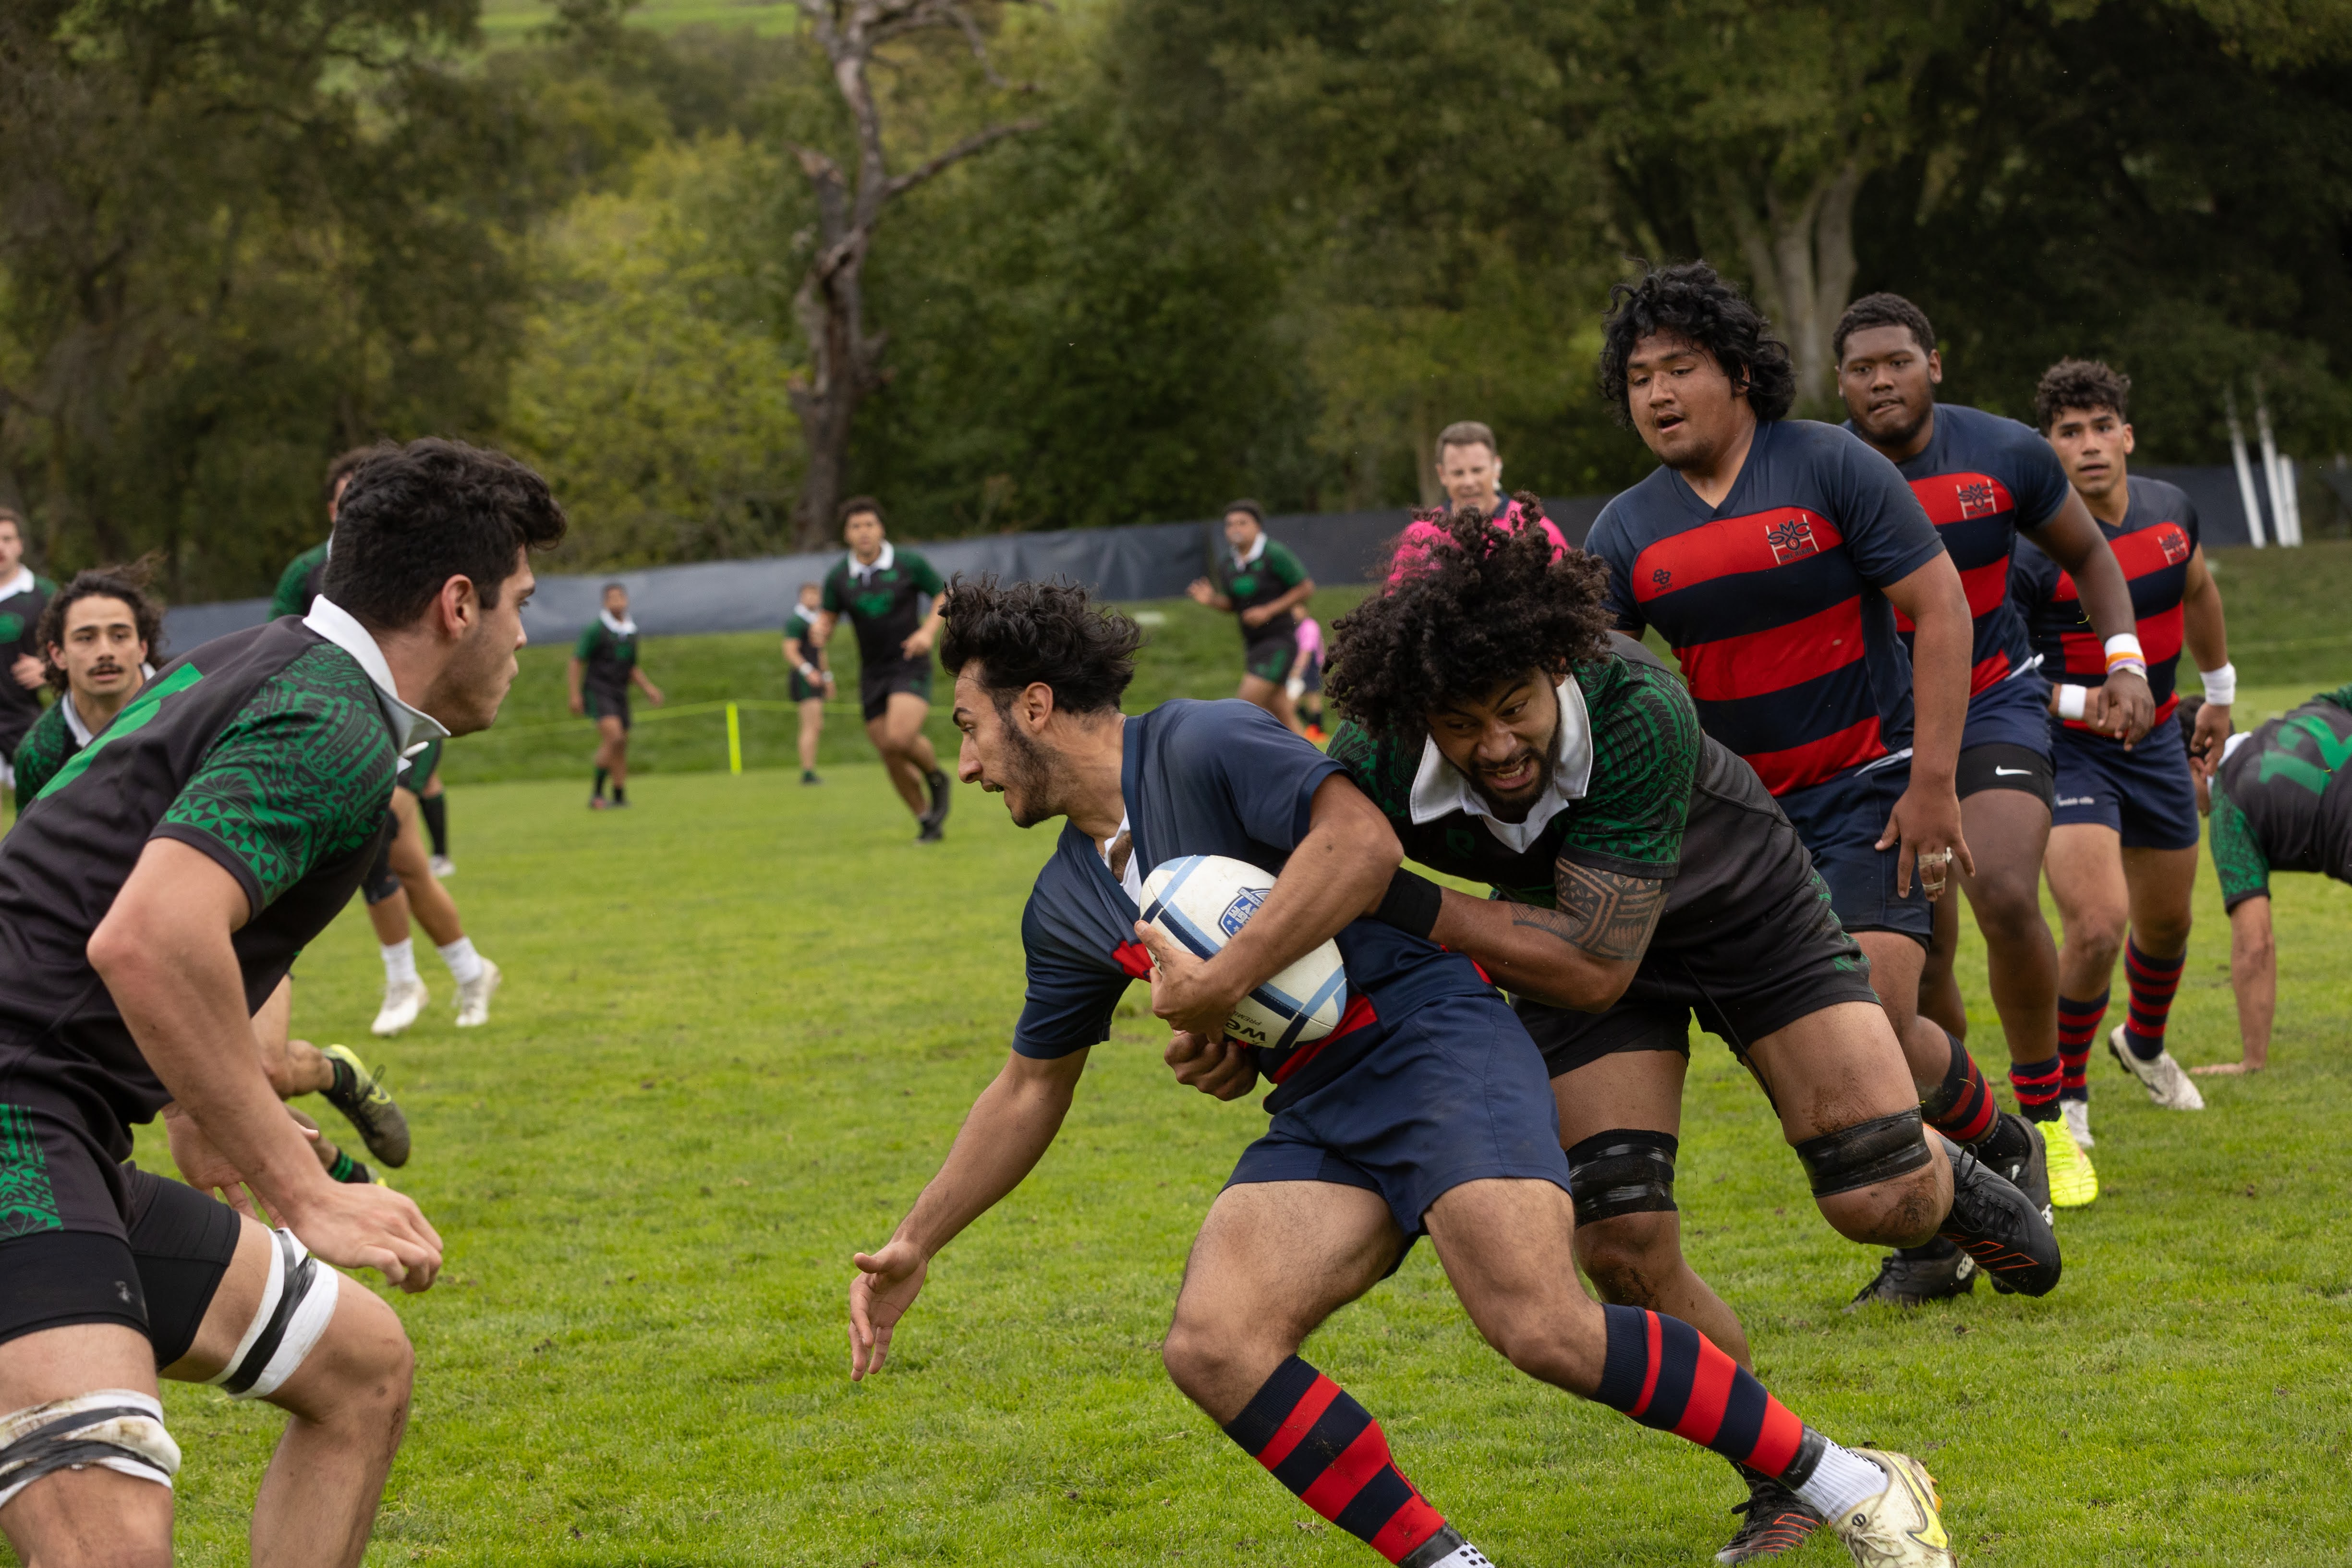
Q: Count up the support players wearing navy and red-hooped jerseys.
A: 3